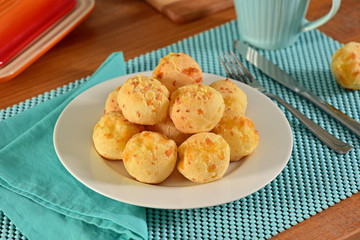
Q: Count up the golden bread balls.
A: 11